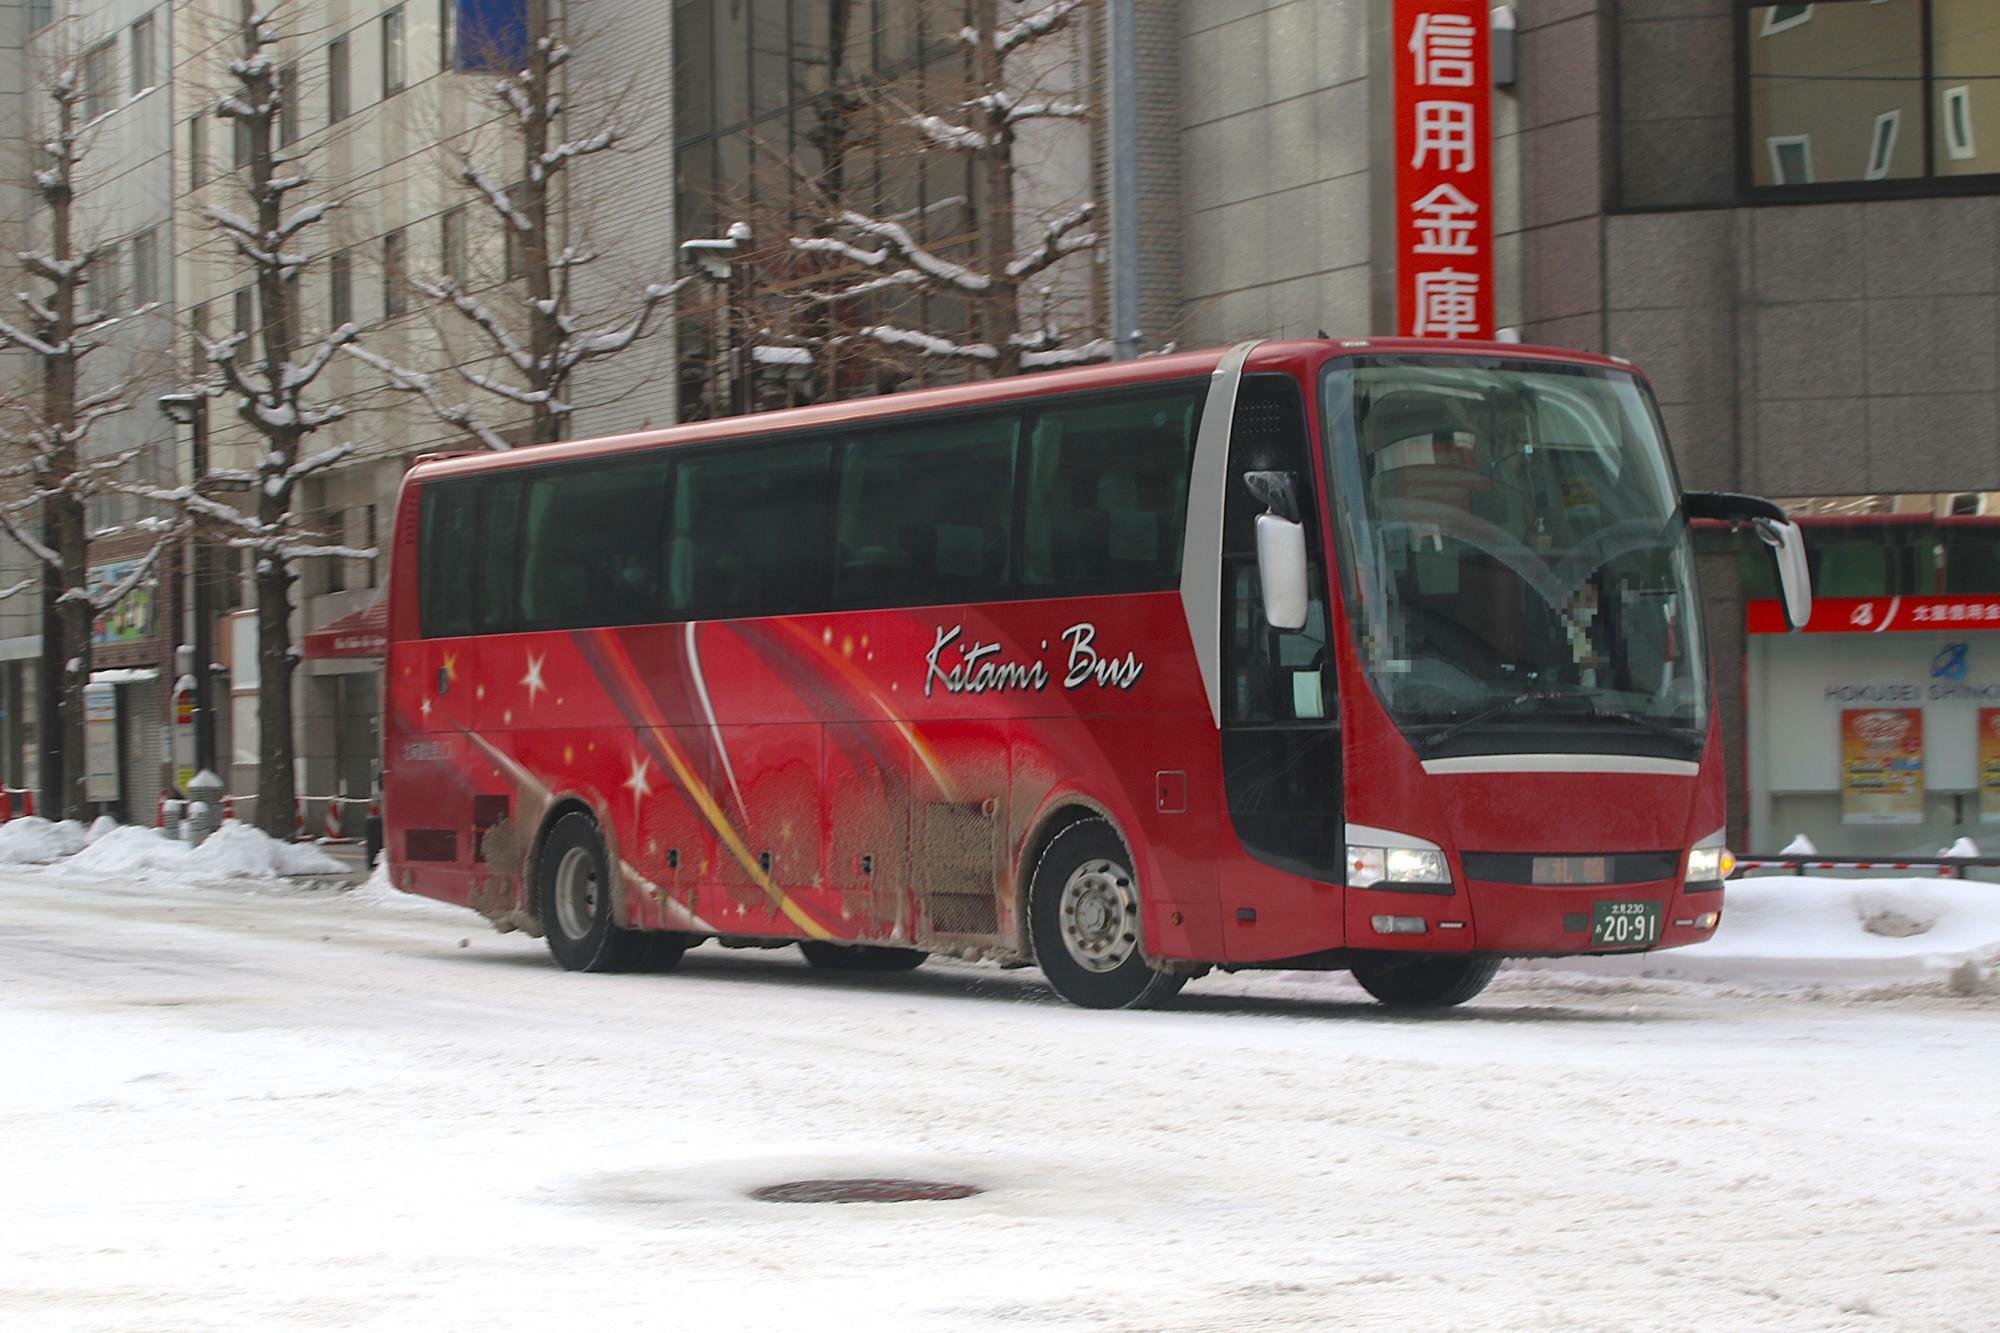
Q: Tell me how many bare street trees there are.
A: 4